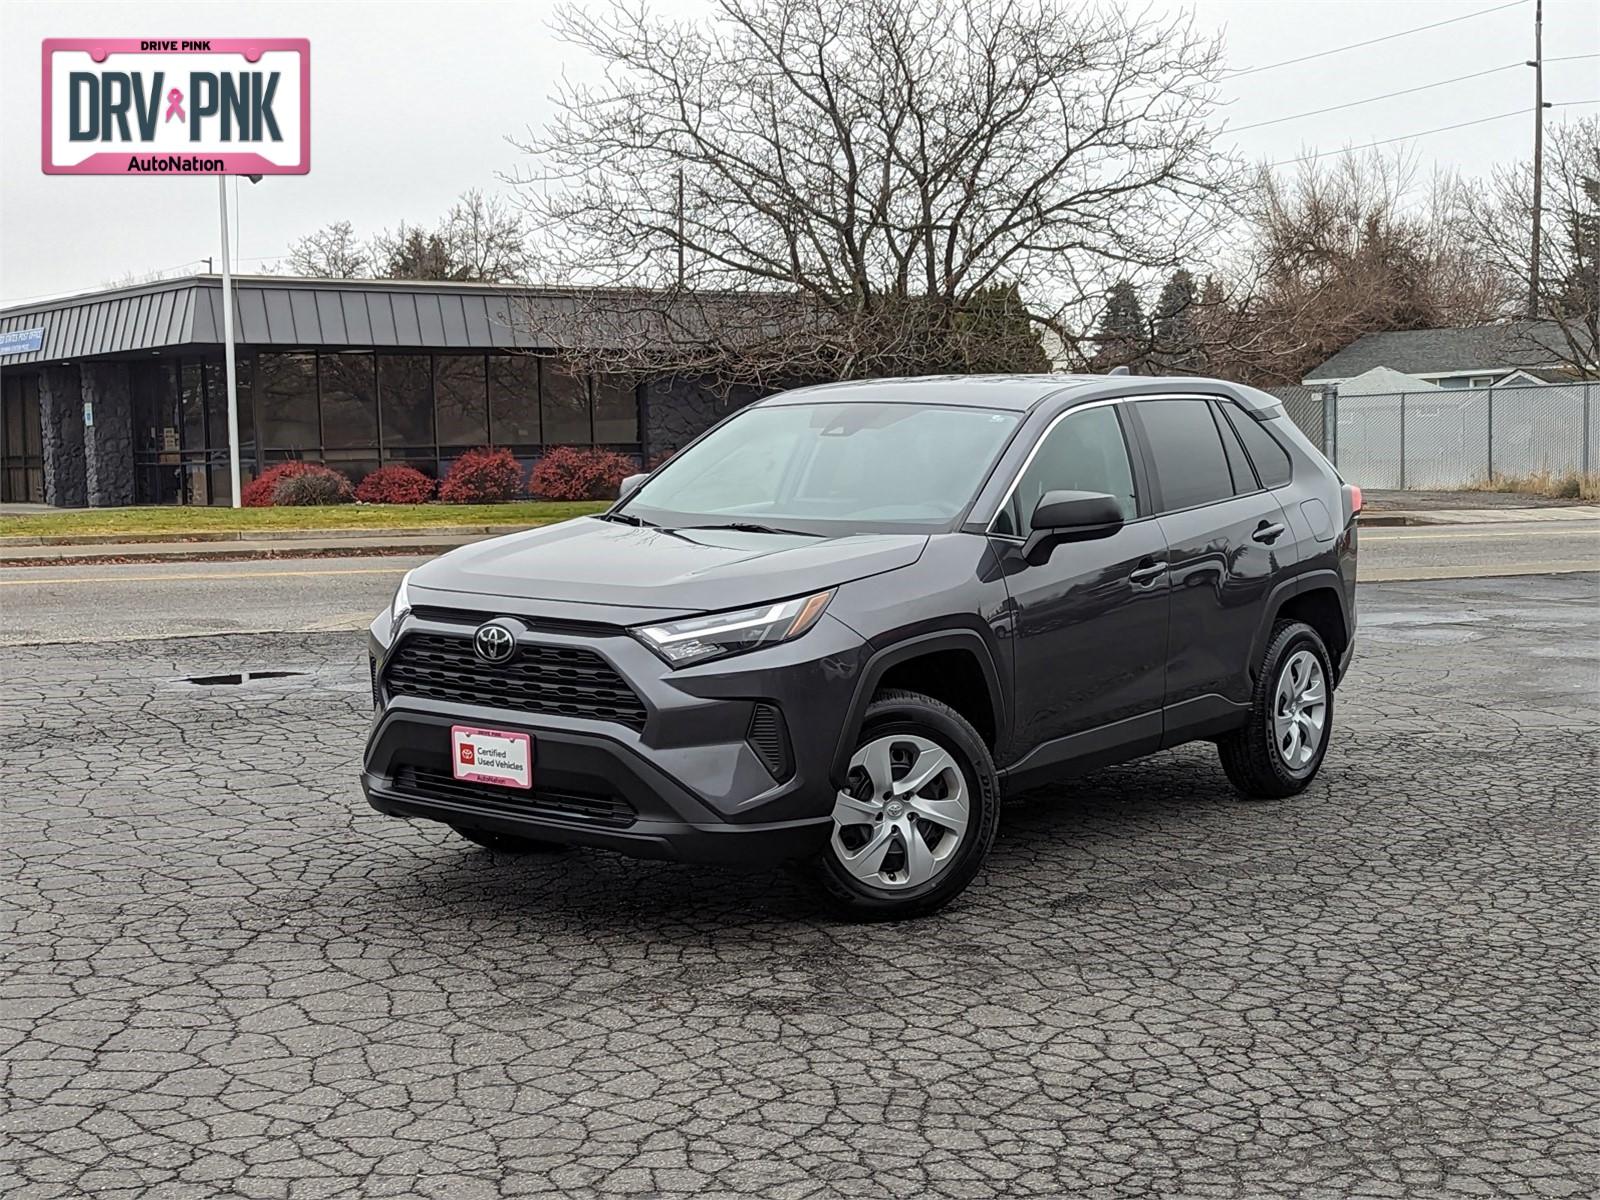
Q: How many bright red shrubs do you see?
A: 4